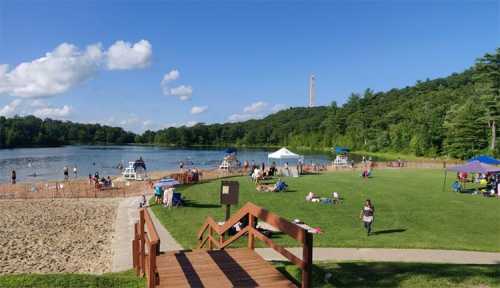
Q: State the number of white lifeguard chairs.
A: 3